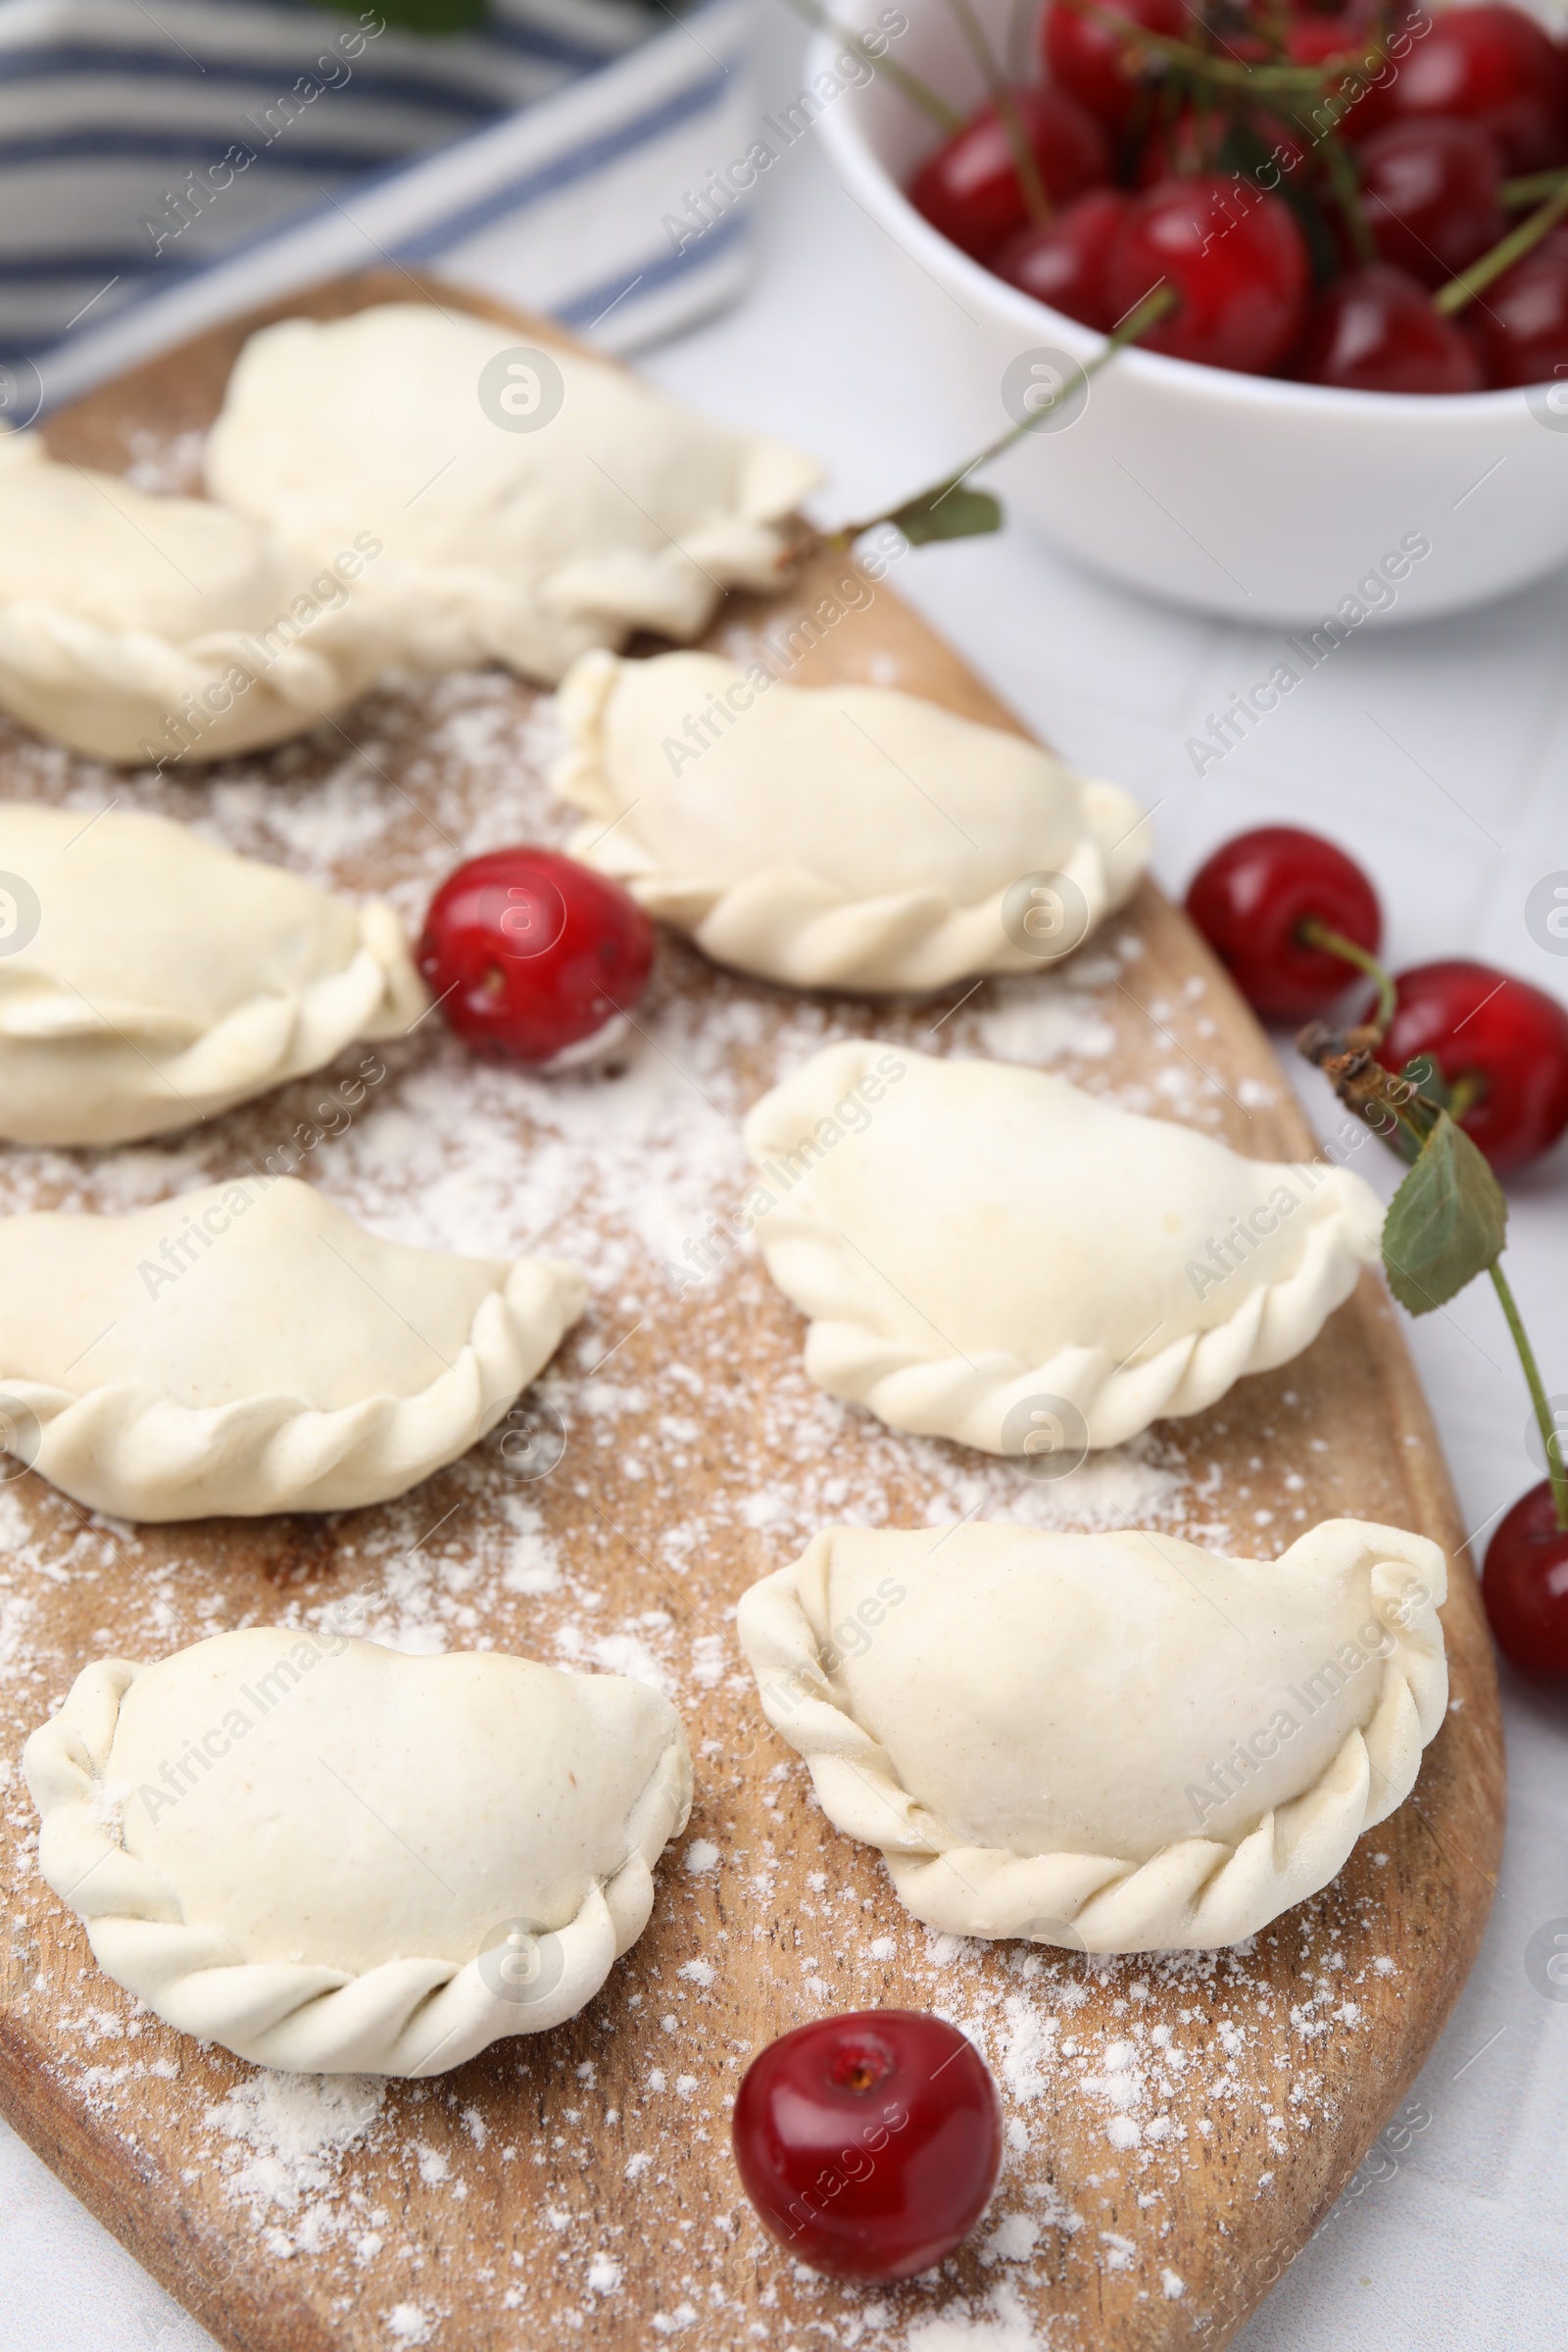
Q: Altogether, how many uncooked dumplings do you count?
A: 8